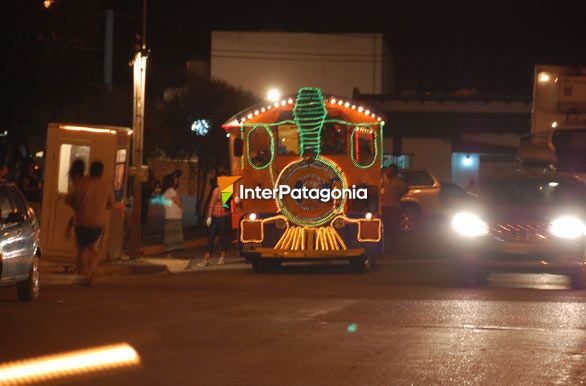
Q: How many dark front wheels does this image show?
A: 2